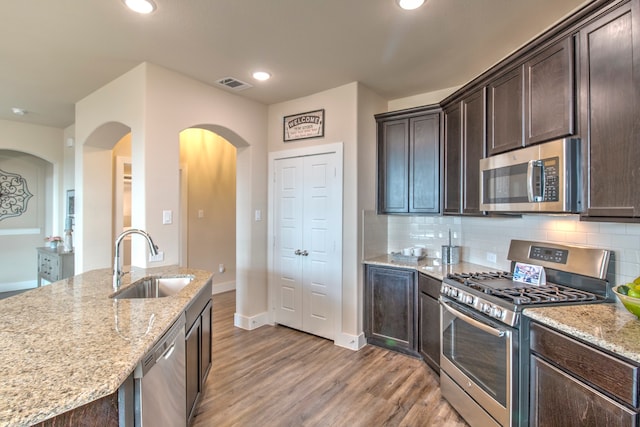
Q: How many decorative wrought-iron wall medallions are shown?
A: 1